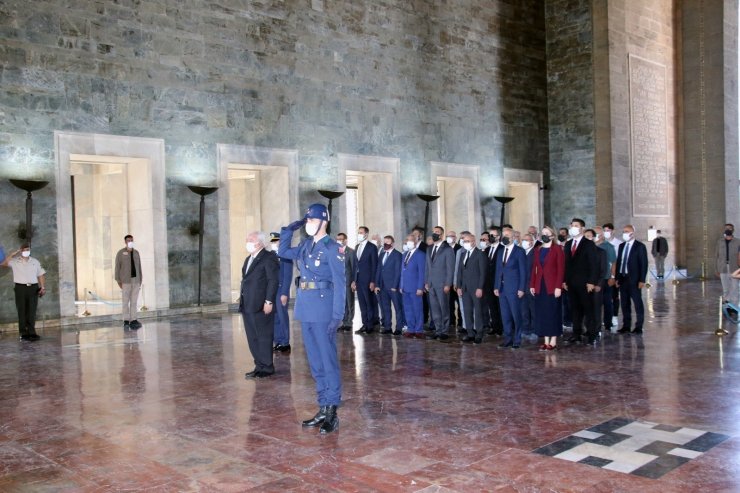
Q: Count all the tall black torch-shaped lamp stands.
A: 5